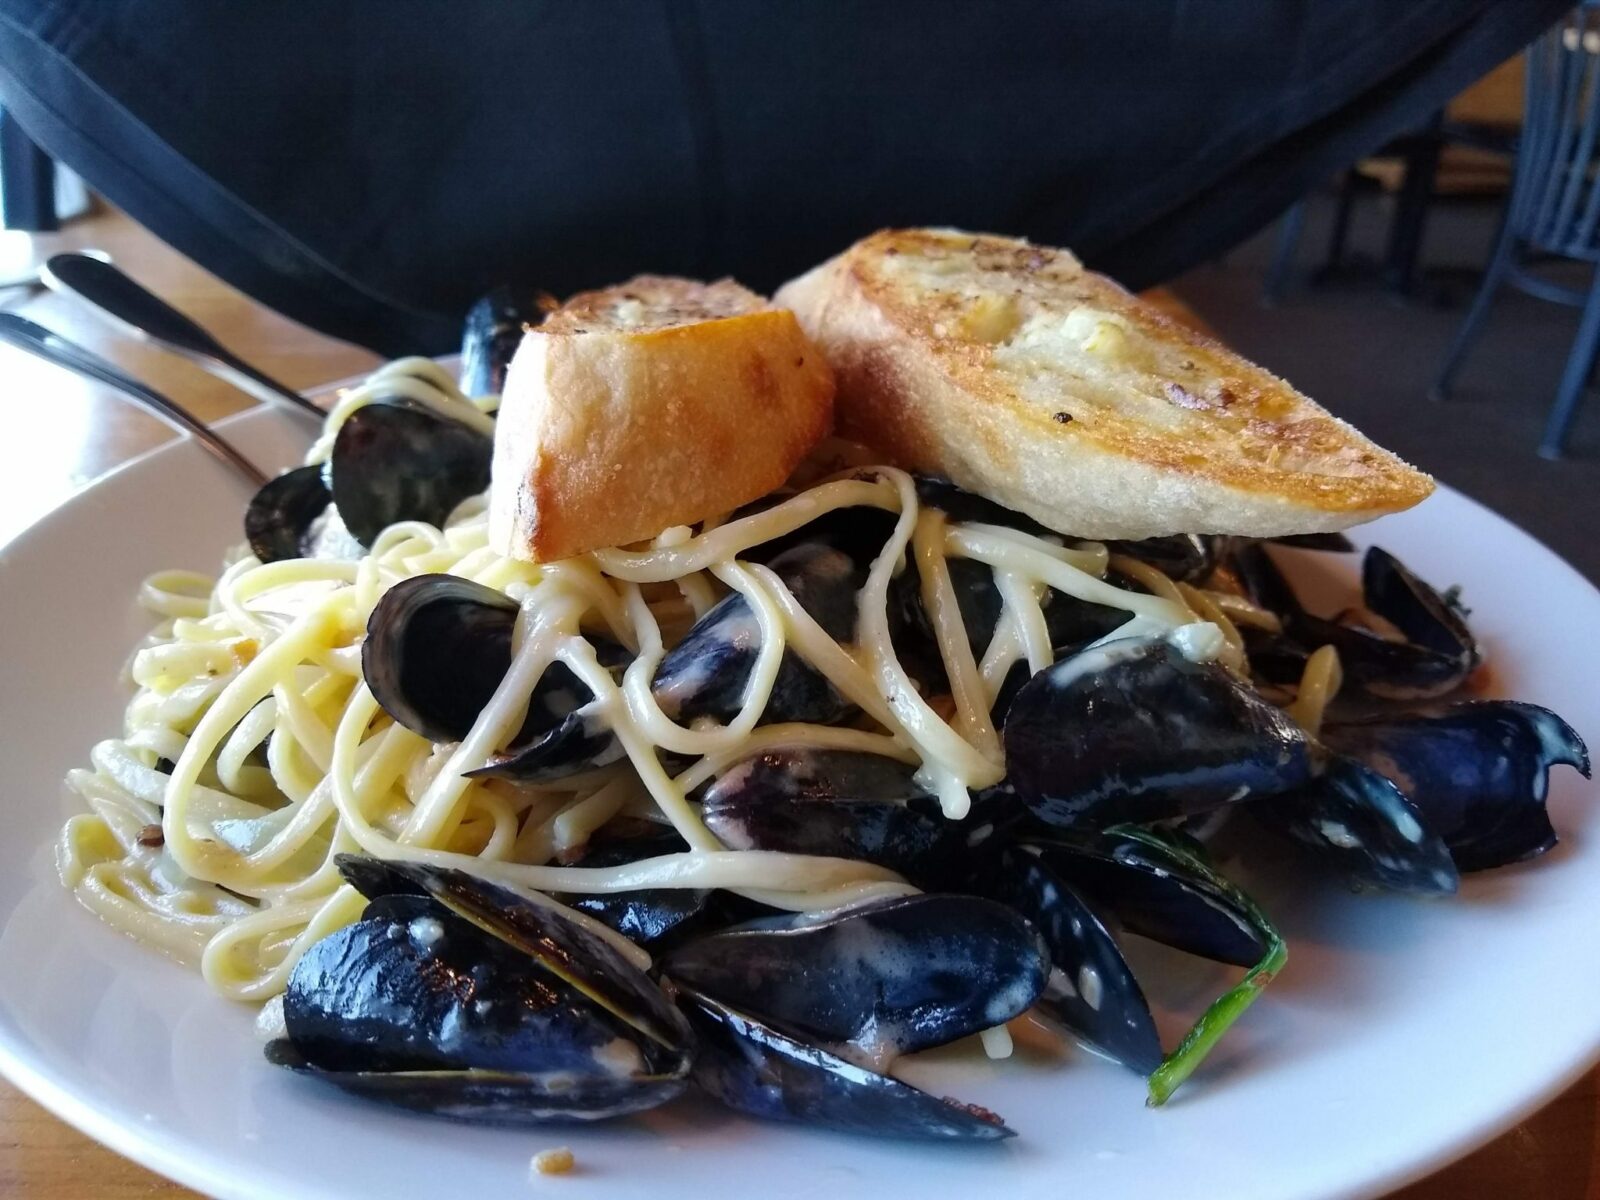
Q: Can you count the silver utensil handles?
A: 2